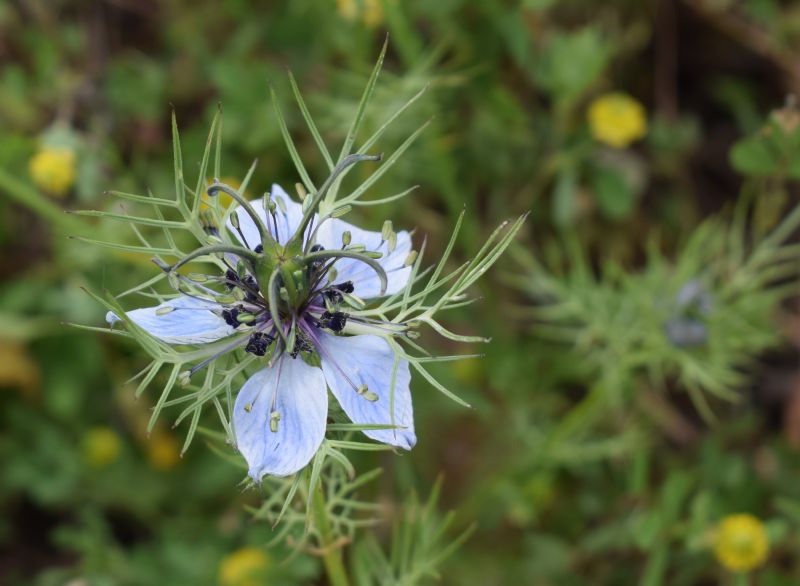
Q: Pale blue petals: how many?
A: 5